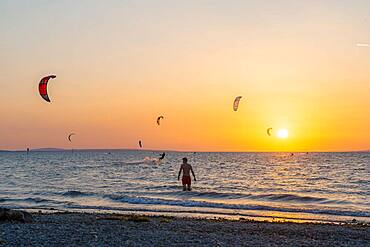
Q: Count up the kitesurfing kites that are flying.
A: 6